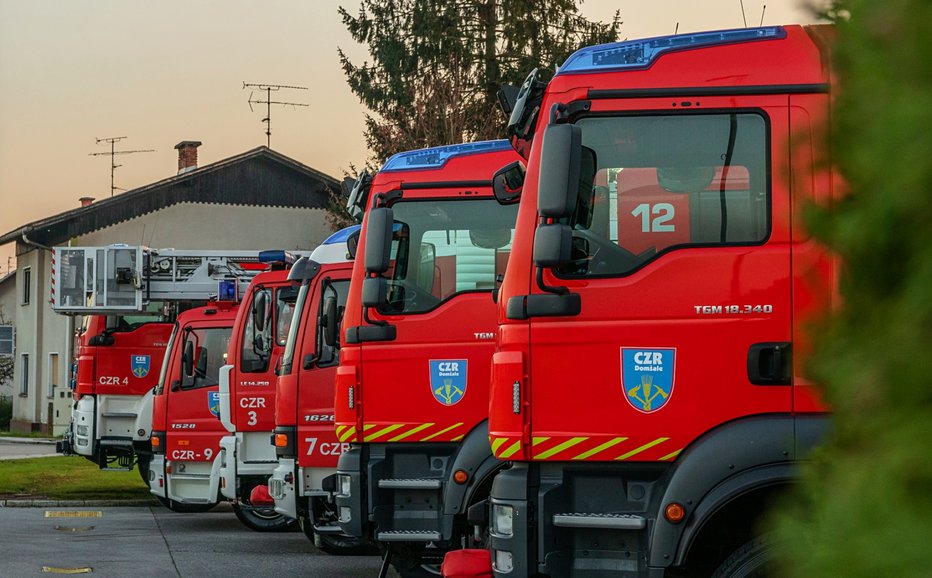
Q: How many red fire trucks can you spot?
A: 6